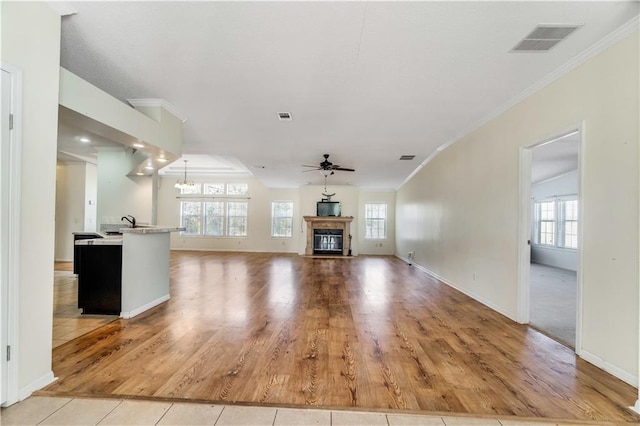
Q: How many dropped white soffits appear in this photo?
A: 1